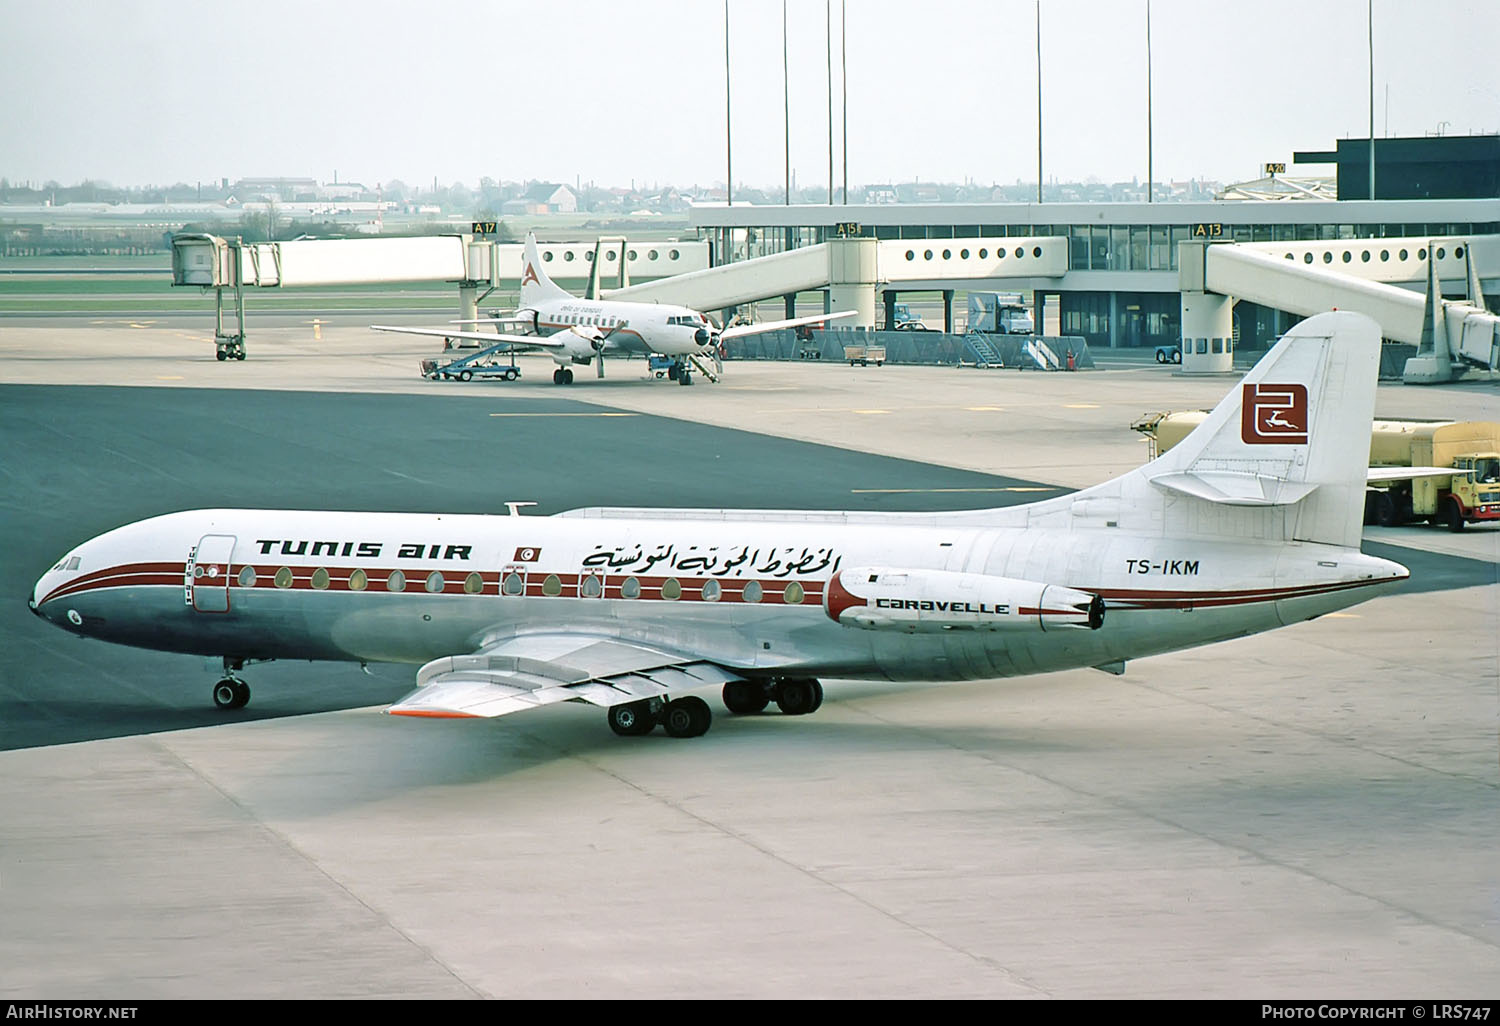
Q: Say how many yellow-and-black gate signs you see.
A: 4